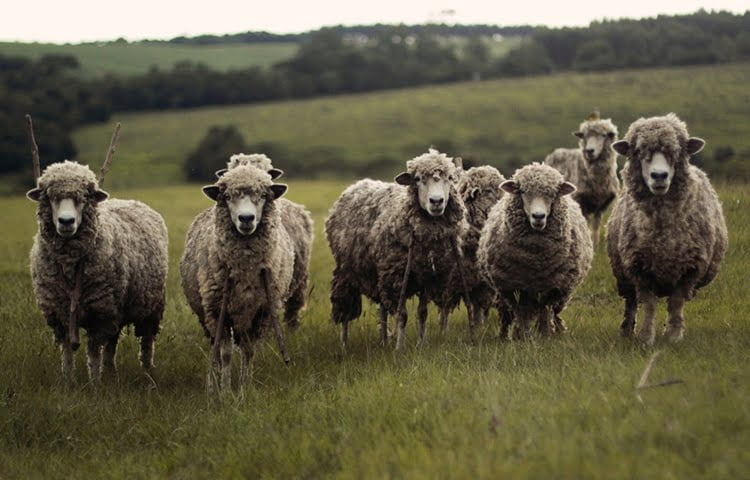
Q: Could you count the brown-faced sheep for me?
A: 0